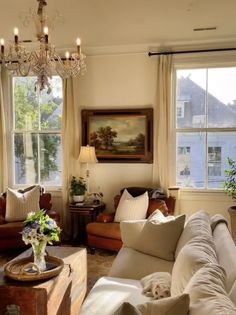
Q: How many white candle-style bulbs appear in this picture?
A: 5